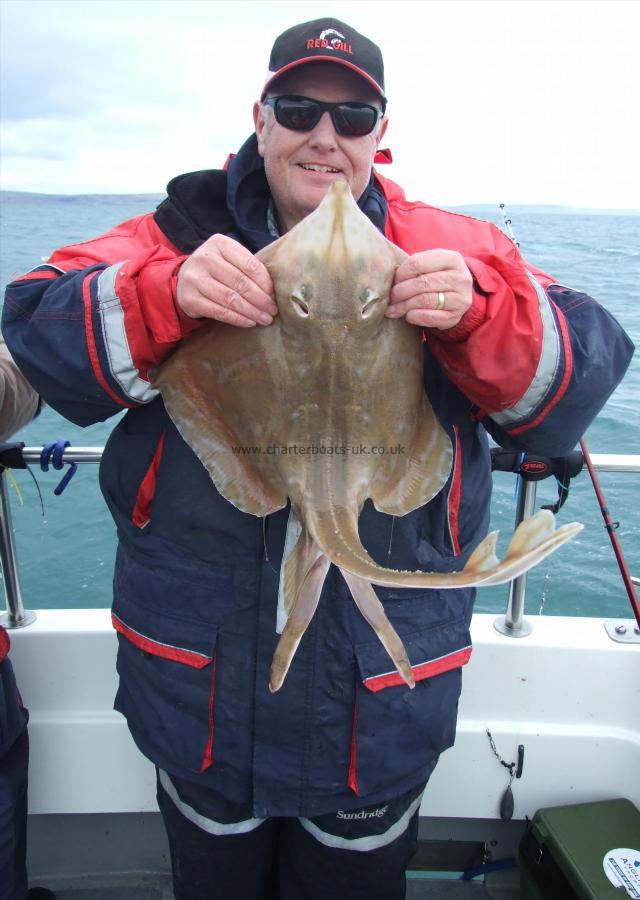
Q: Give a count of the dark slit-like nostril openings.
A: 2